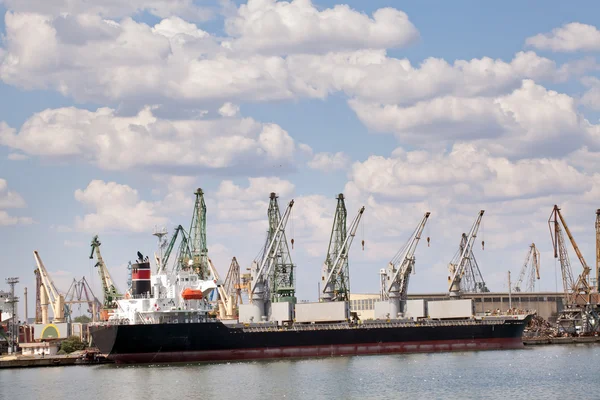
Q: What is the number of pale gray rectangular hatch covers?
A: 4